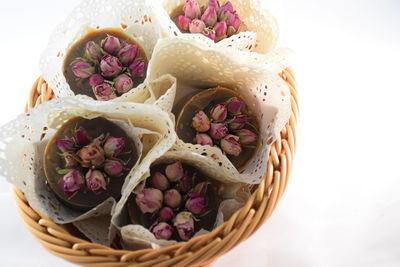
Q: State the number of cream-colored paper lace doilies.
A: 5